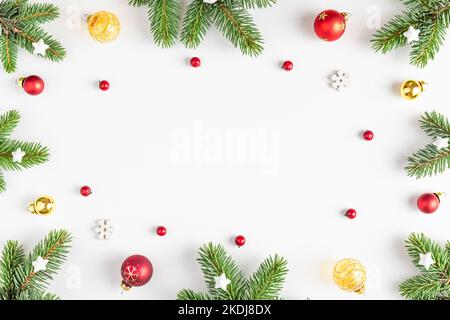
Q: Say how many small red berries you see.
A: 8